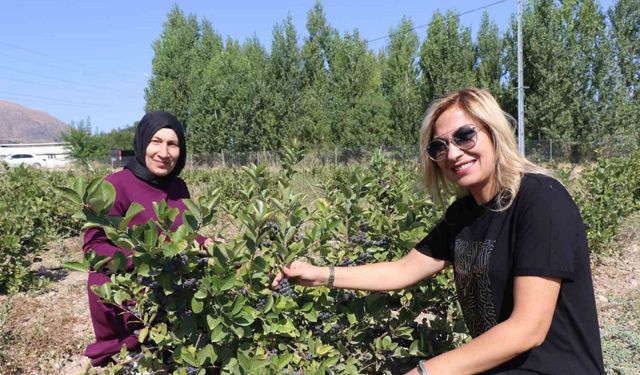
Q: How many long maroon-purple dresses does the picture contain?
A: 1